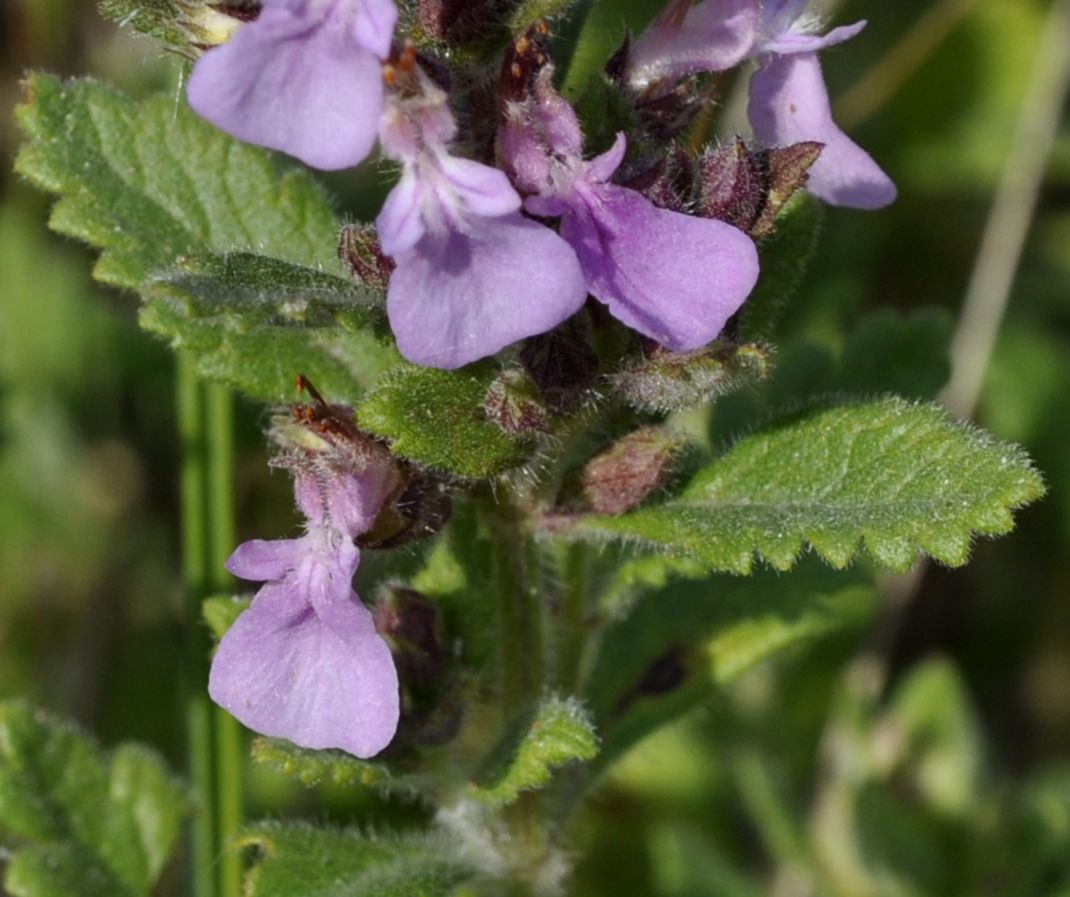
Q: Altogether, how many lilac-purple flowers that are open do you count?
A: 5